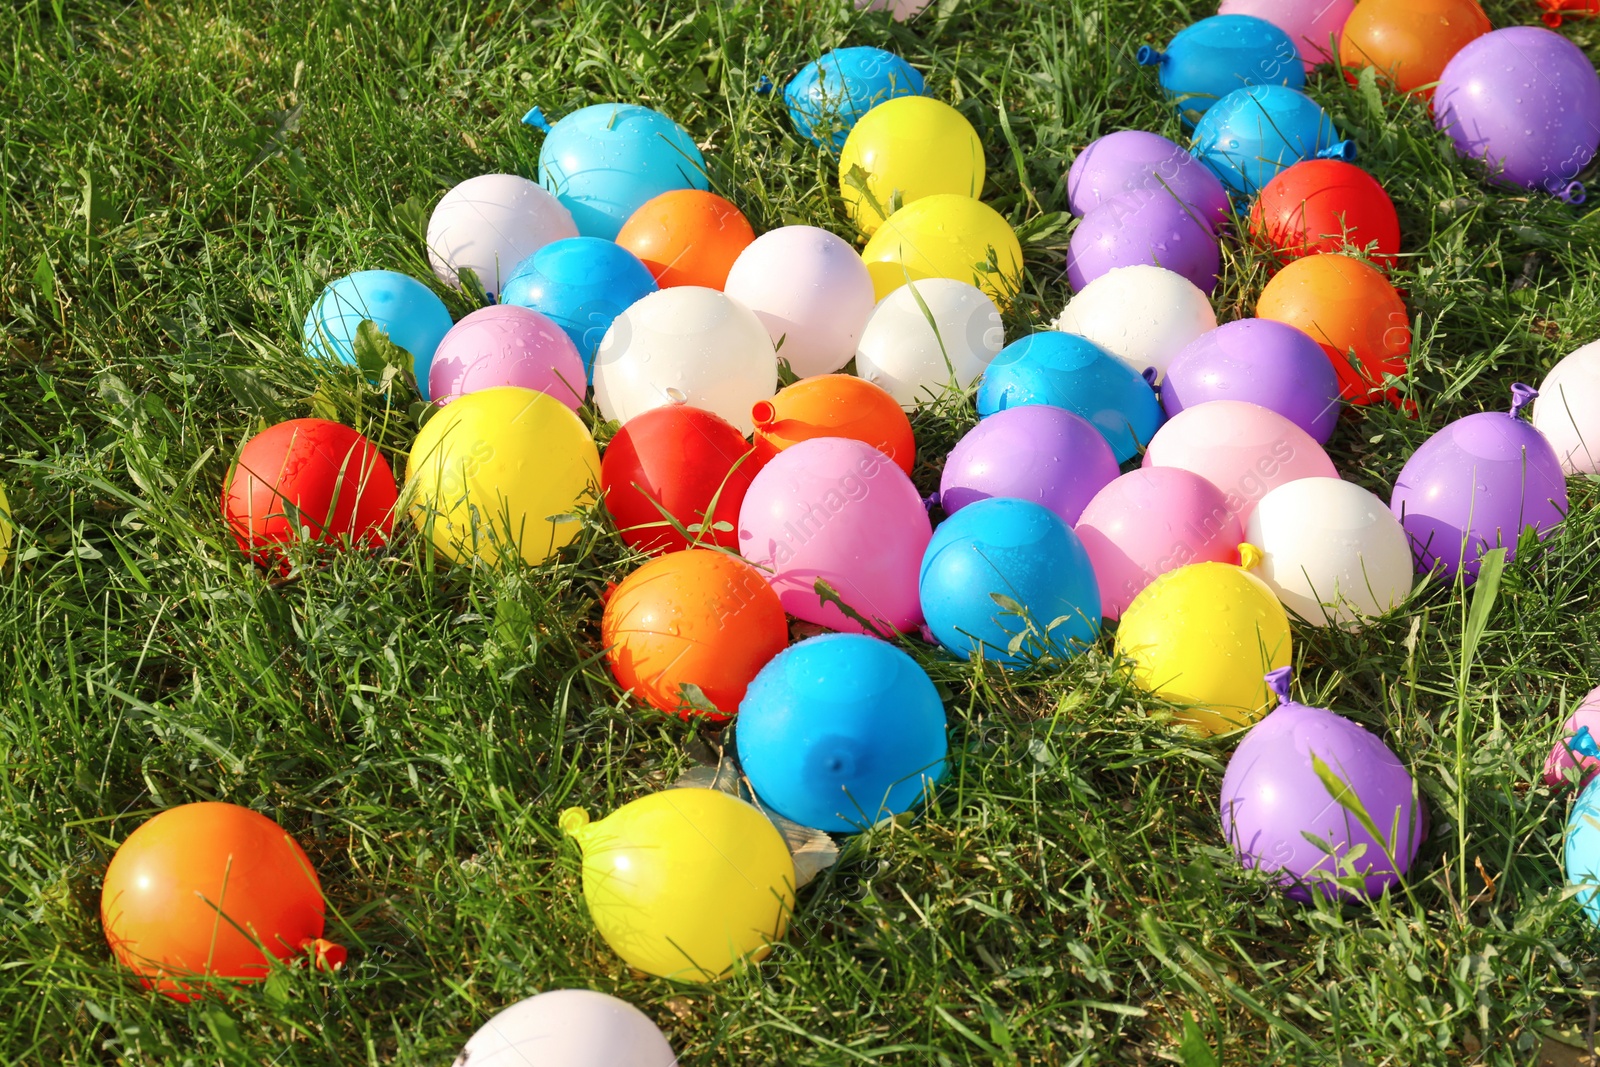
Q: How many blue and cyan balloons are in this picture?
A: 10